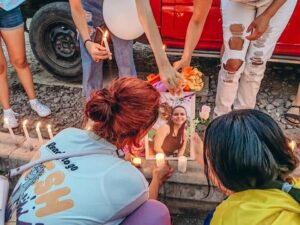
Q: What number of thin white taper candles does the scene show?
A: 5